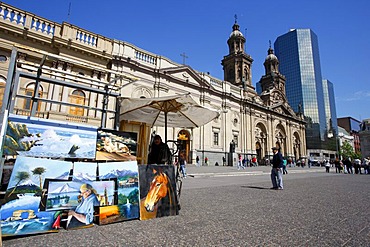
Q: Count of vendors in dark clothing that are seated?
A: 1